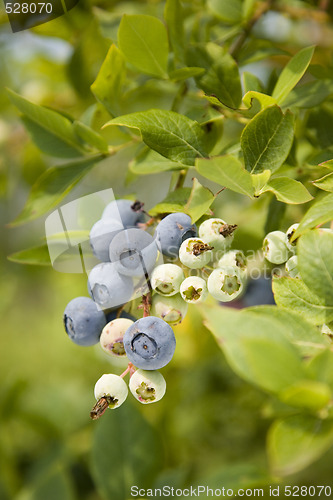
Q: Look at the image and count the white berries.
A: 13